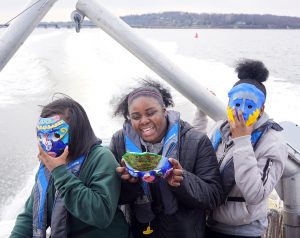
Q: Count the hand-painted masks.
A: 3